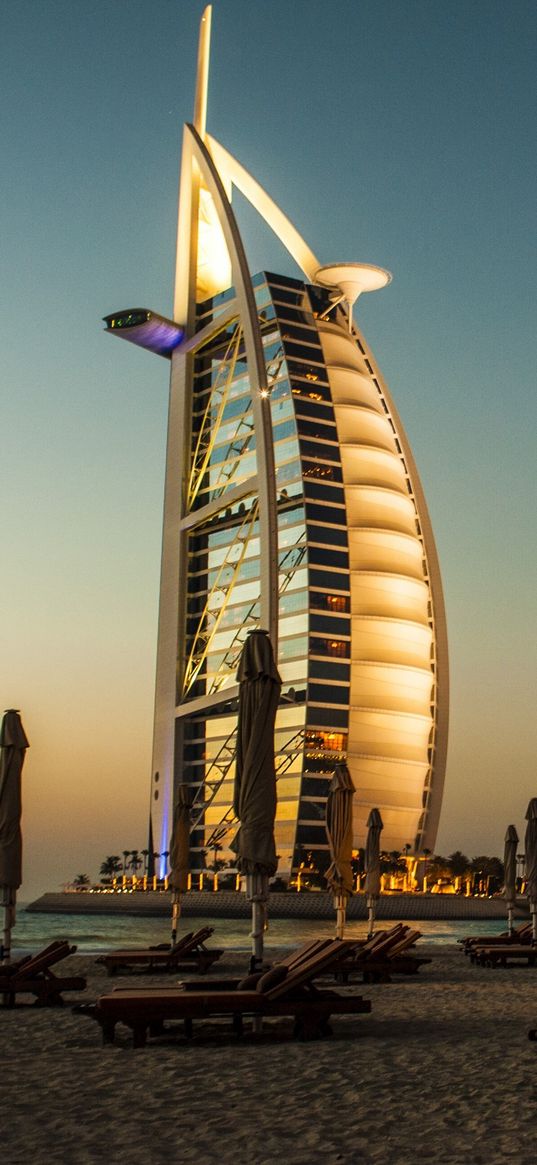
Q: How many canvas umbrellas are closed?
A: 7